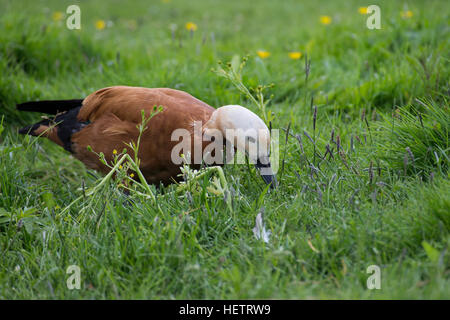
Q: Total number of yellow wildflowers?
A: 8